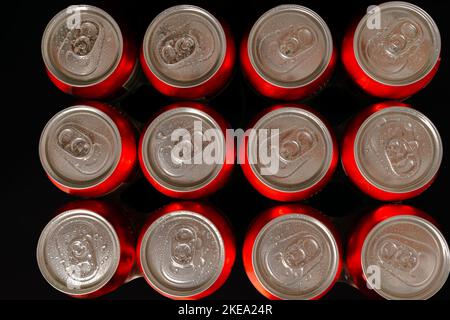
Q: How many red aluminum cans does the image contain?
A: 12